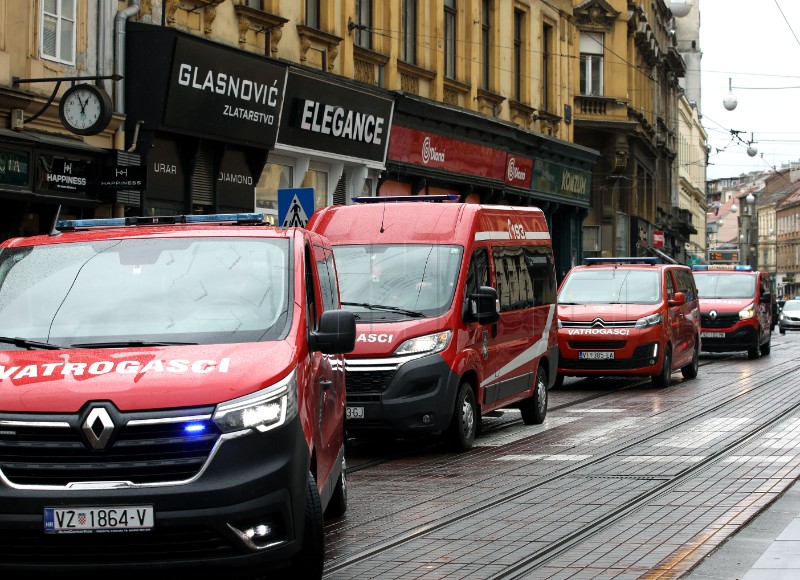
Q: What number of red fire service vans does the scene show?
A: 4